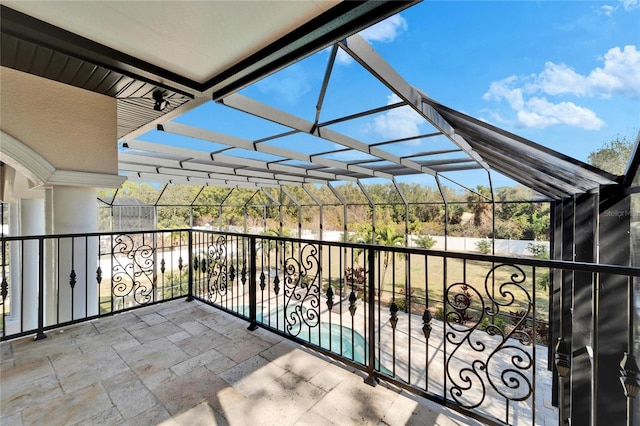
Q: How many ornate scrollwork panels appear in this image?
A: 4